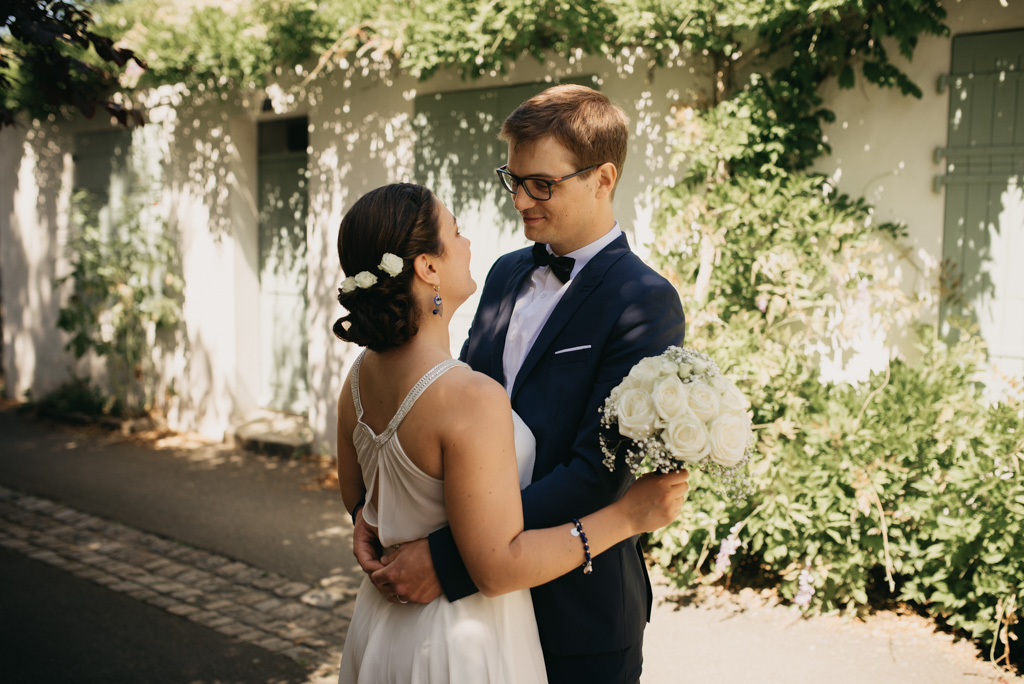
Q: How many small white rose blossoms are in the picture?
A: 3